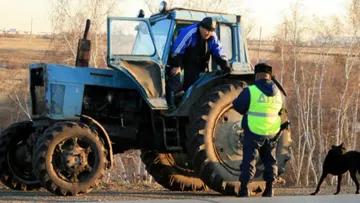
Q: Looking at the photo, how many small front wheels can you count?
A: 2